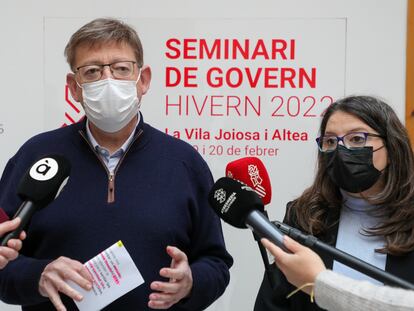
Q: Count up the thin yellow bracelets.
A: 1